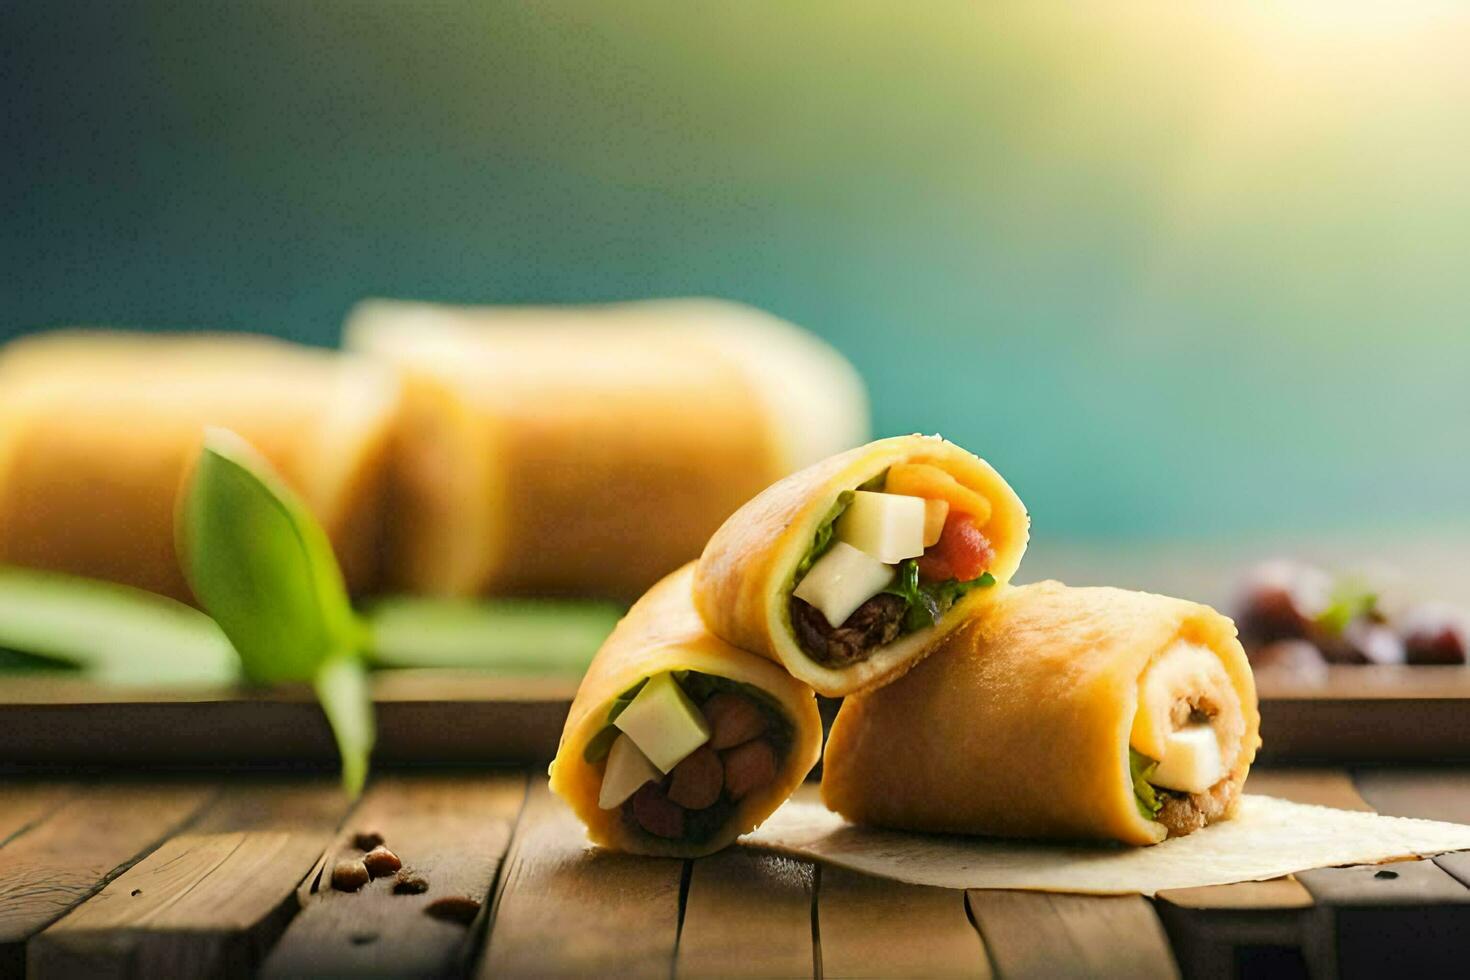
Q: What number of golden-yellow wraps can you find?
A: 5